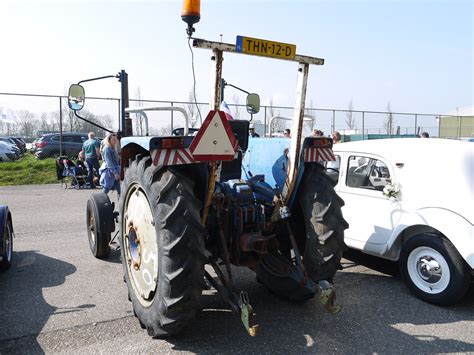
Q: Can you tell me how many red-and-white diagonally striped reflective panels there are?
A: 2